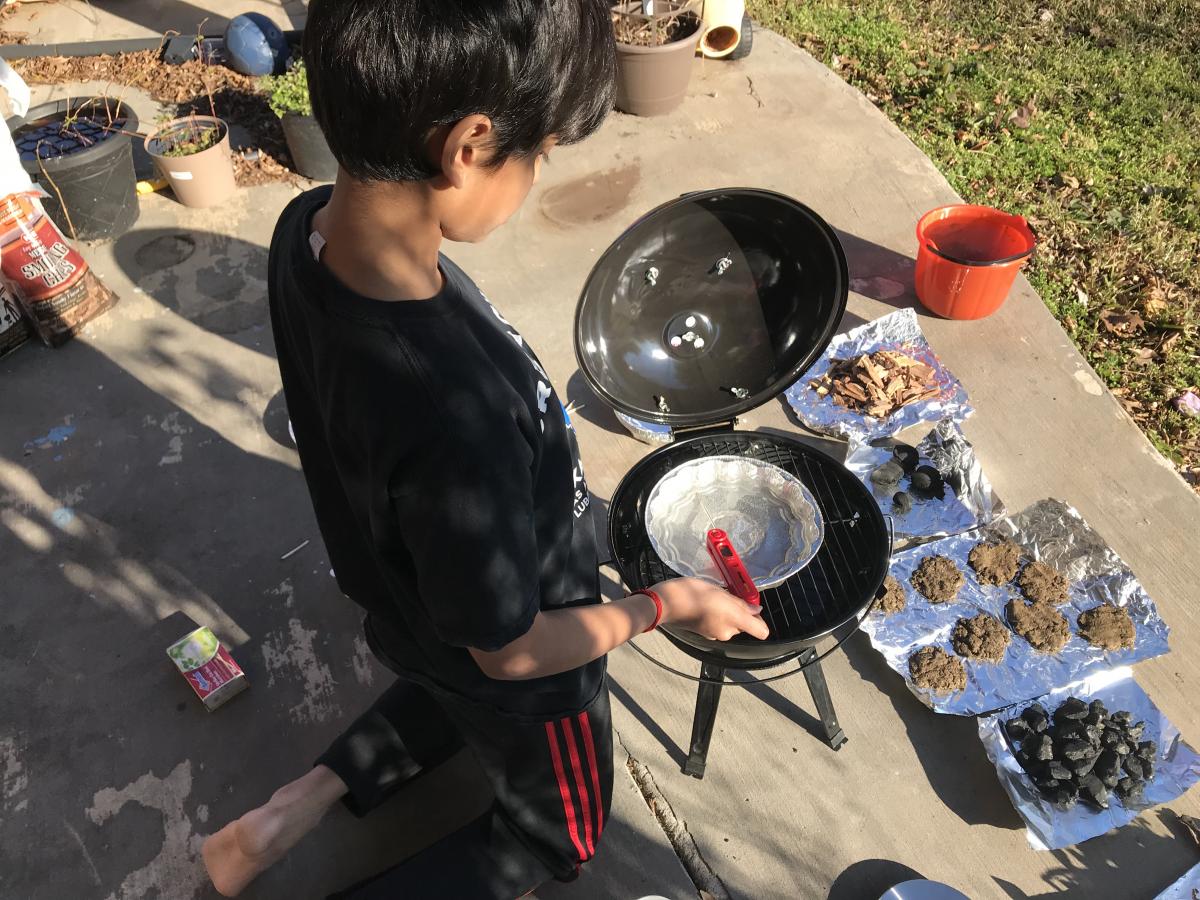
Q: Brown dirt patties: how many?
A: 8